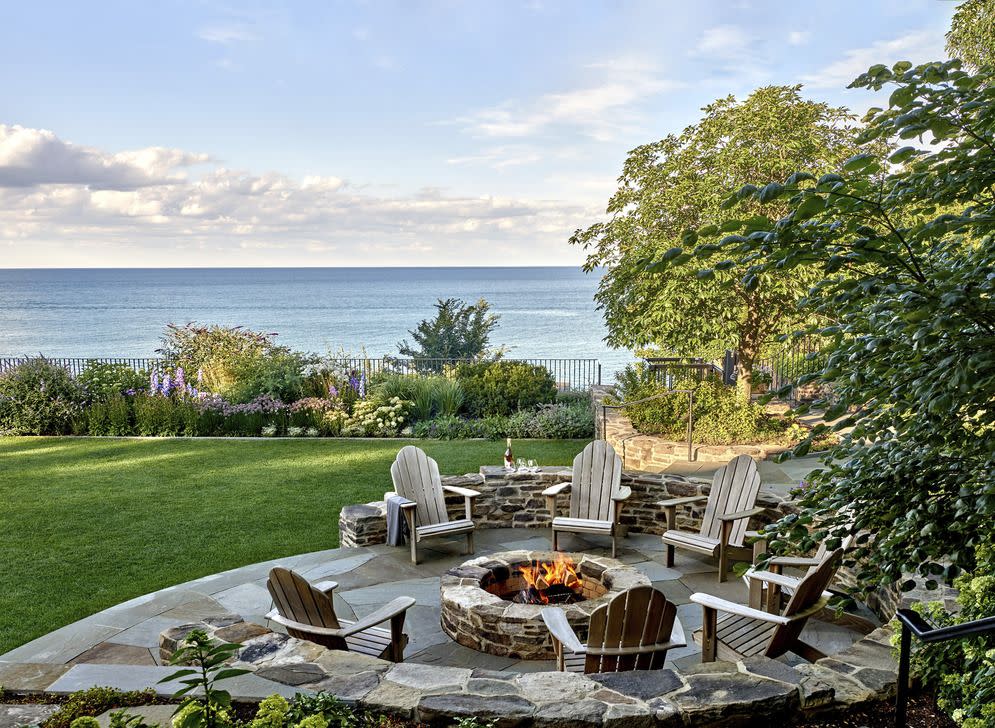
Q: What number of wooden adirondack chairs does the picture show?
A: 7